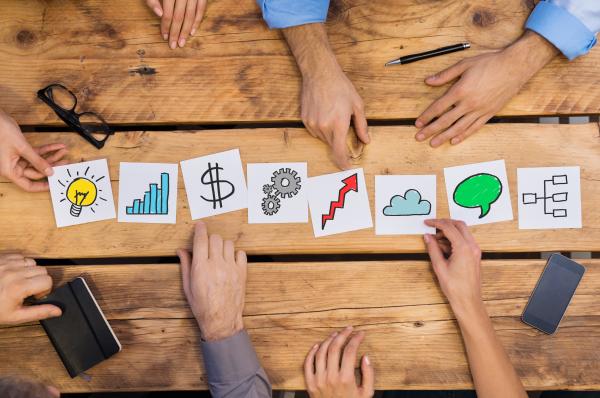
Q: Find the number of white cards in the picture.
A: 8